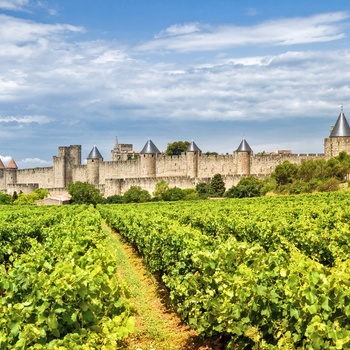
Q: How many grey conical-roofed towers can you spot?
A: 5